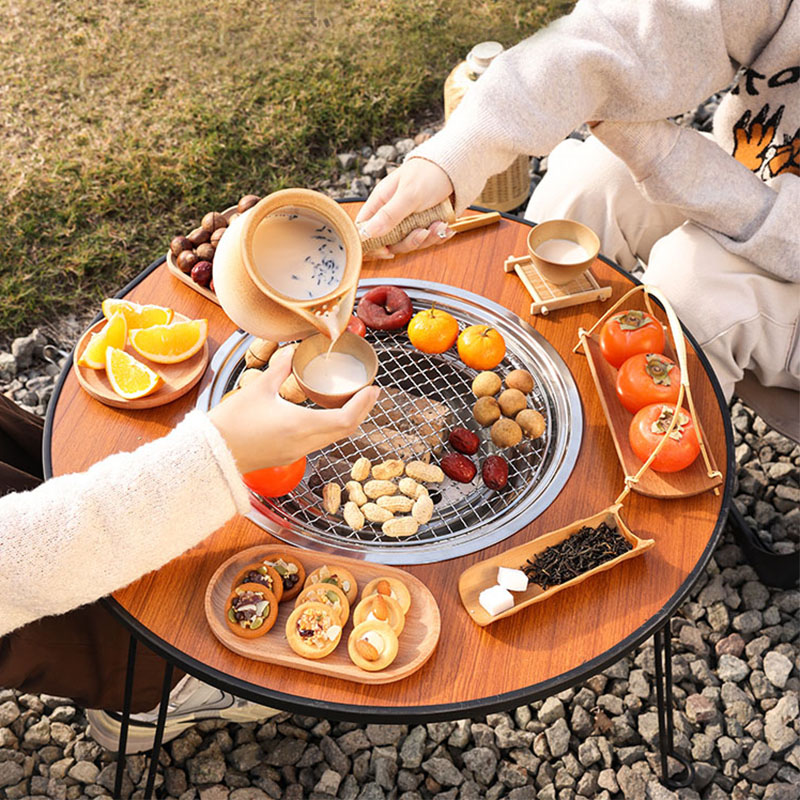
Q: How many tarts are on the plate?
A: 9